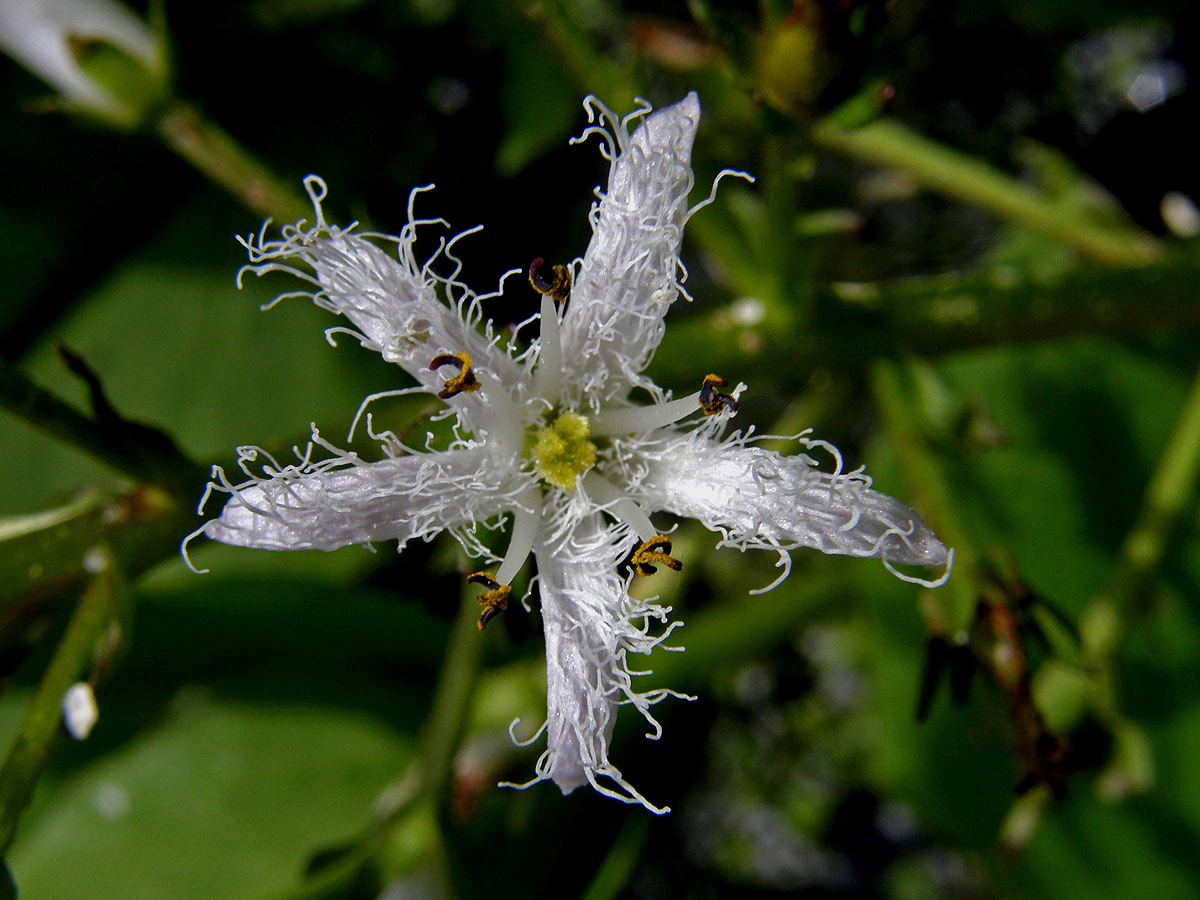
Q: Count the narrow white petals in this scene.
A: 5